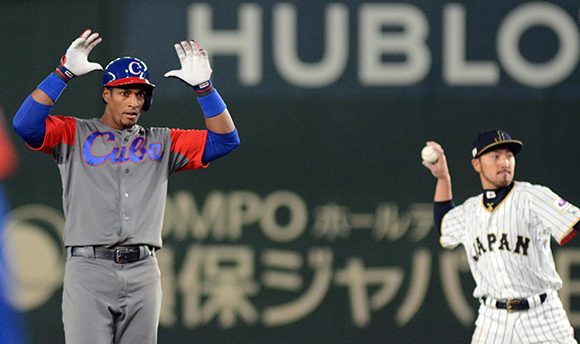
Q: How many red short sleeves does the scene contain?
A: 2